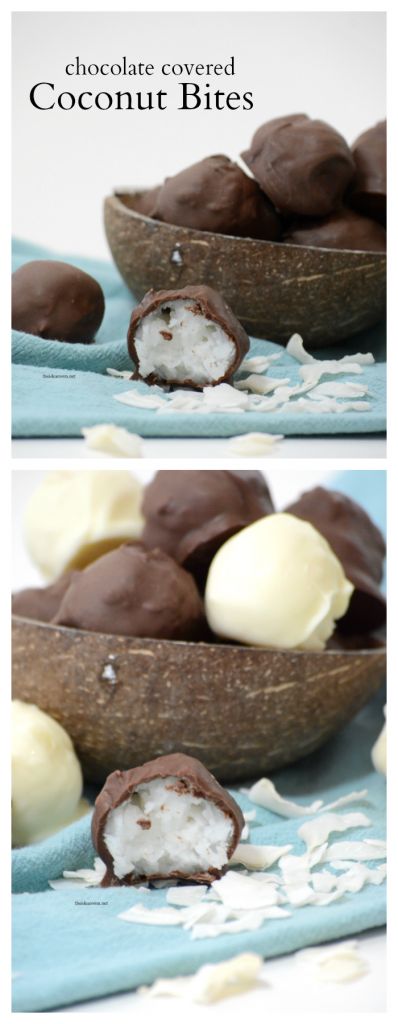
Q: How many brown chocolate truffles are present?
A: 12